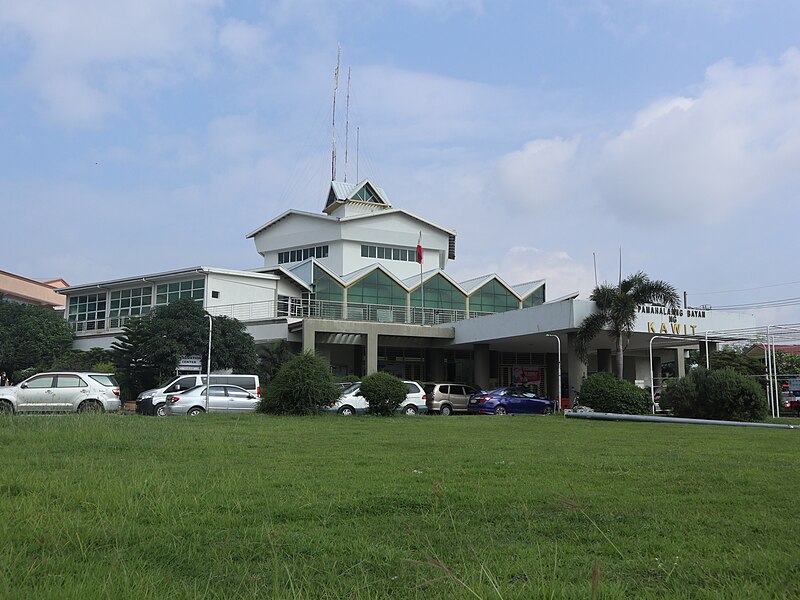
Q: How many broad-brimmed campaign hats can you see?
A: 0